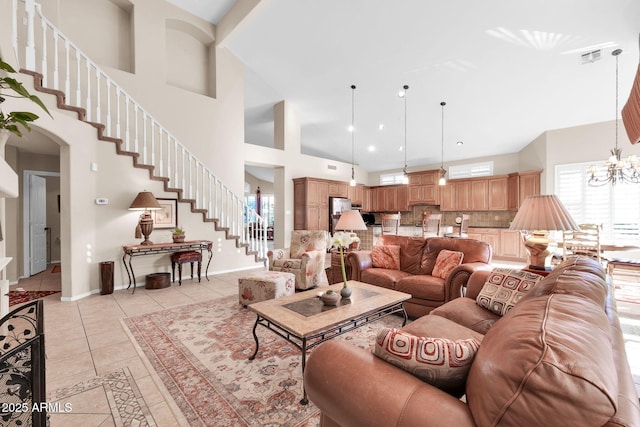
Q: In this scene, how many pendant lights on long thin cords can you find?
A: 3